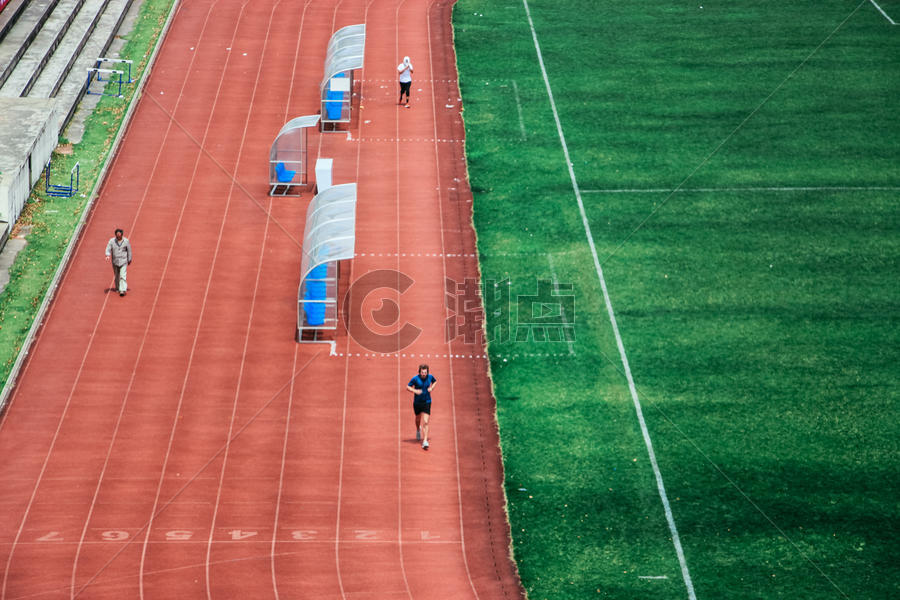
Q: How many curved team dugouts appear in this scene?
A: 3